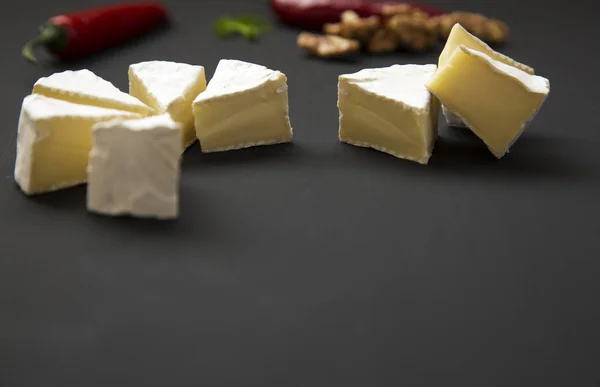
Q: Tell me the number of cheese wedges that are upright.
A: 6